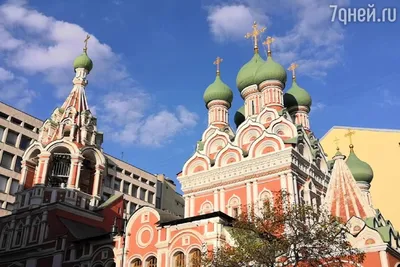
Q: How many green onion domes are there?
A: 7